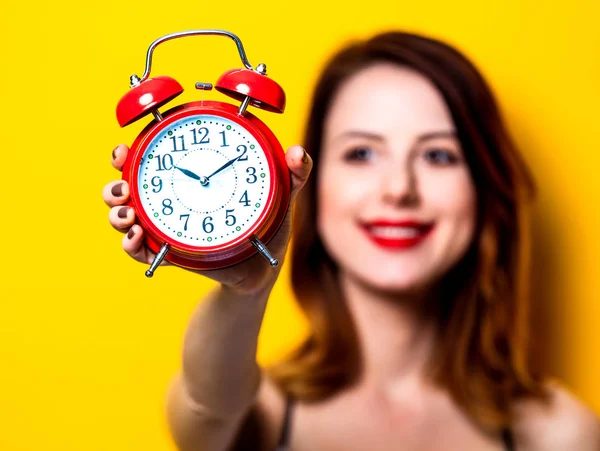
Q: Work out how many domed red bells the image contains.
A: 2